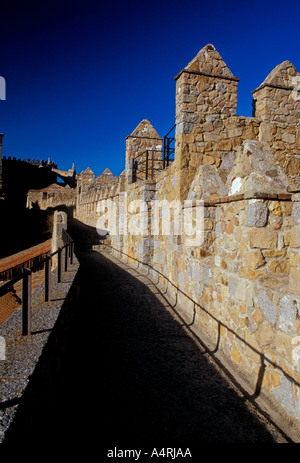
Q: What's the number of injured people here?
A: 0